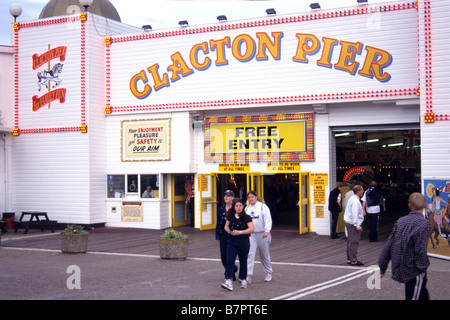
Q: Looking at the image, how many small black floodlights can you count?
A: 6